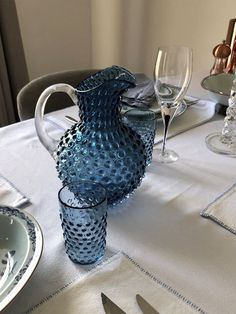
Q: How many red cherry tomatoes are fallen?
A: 0